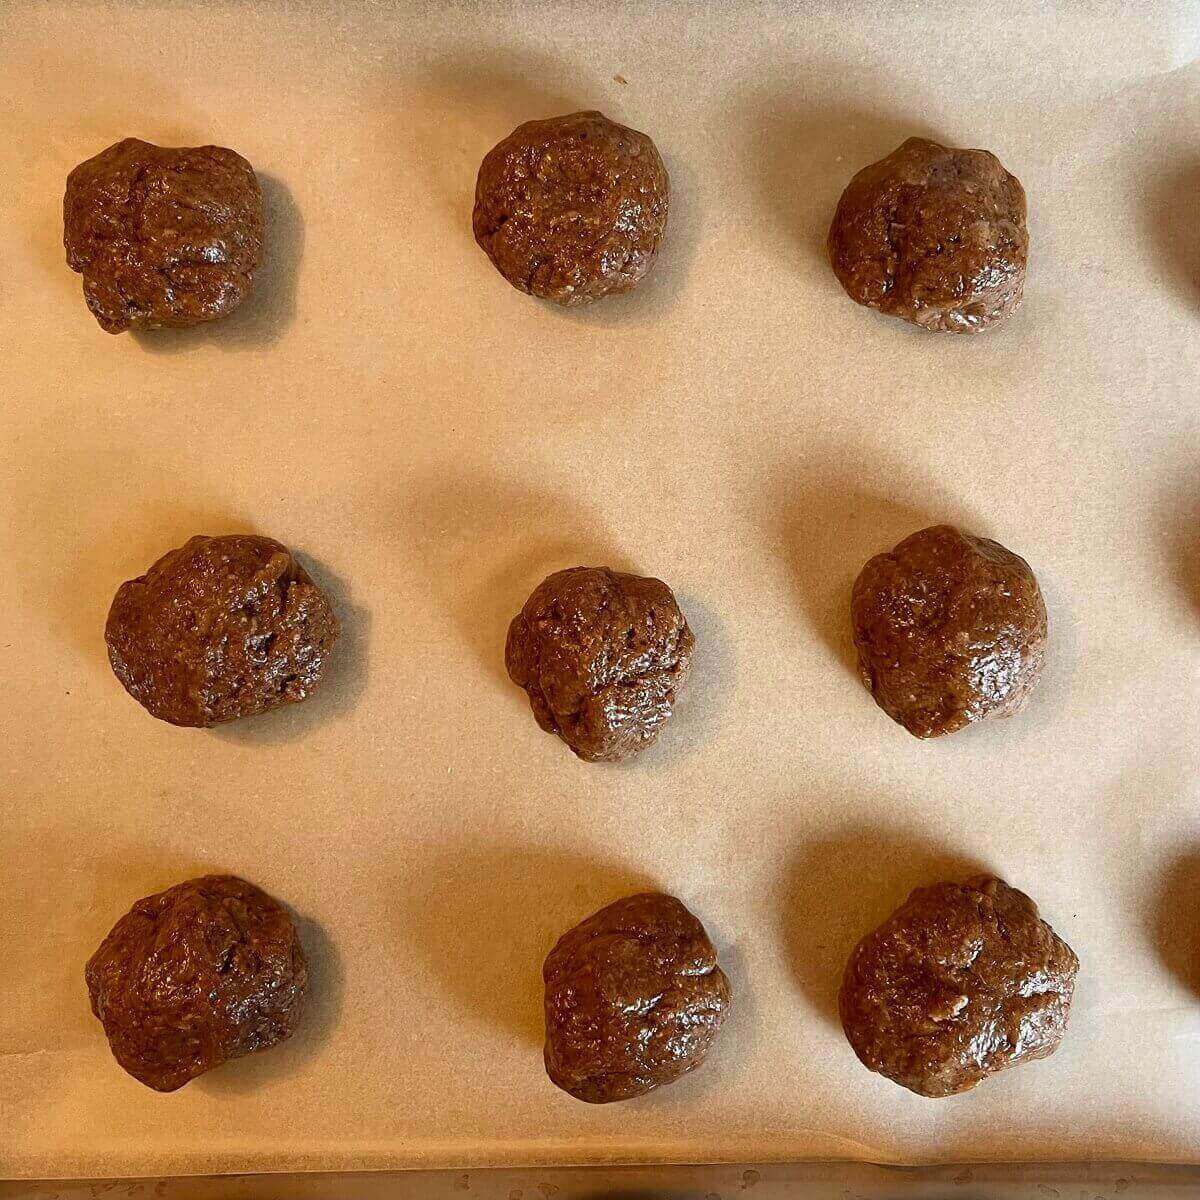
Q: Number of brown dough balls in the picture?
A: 9